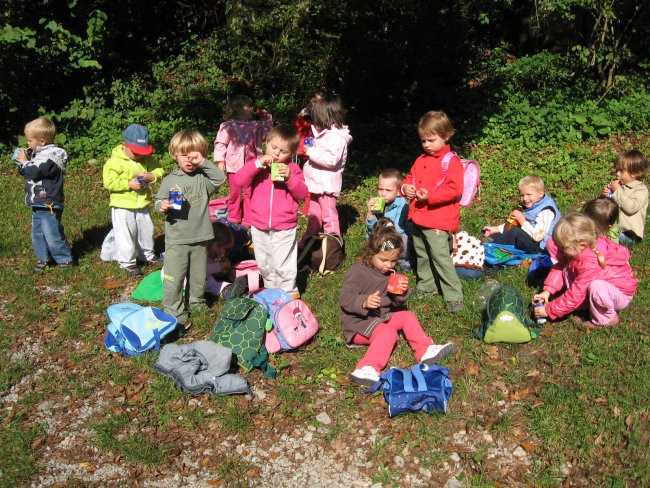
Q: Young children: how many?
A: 15